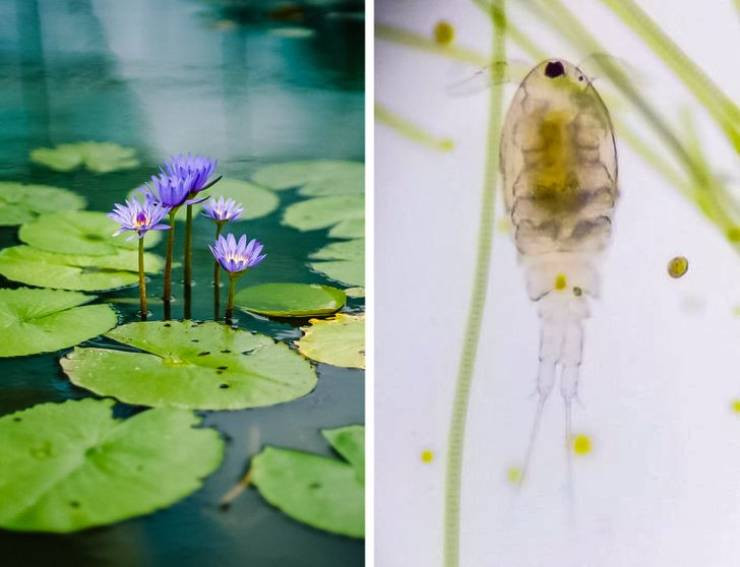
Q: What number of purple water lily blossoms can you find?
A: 5